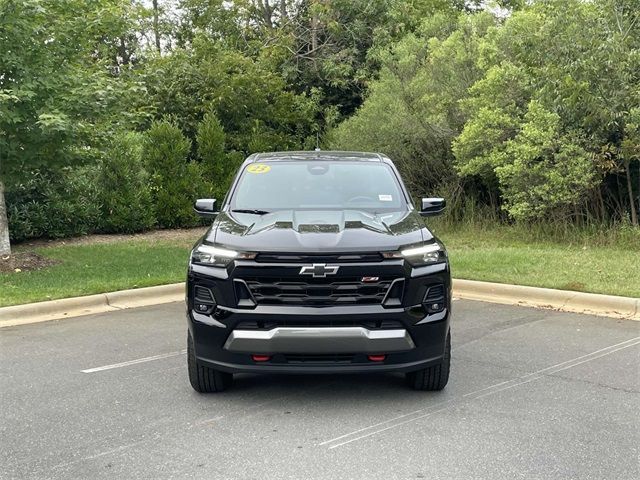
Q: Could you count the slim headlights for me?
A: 2